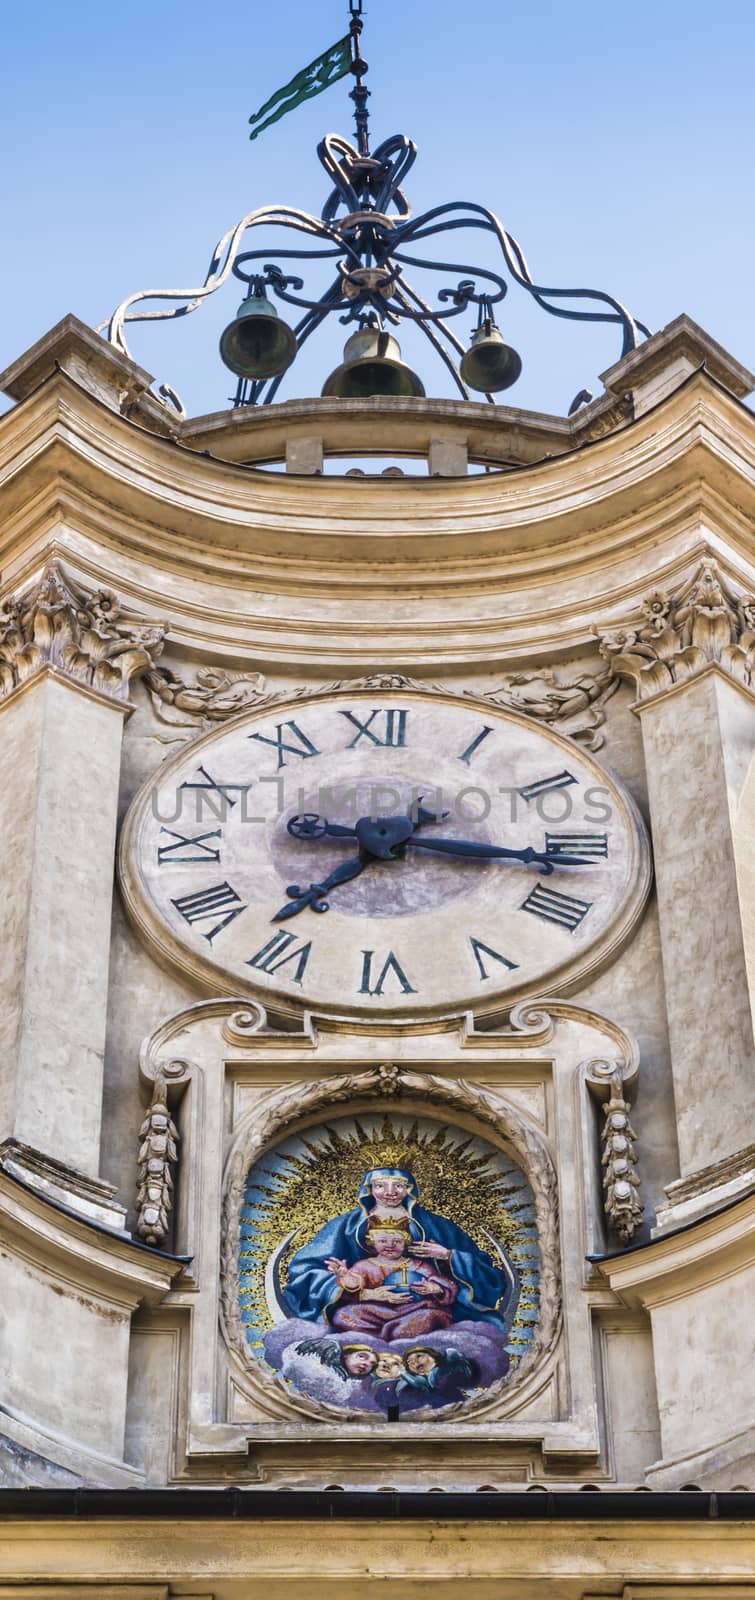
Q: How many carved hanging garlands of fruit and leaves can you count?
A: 2